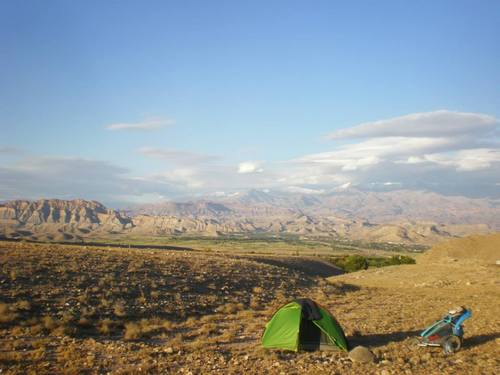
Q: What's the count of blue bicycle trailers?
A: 1